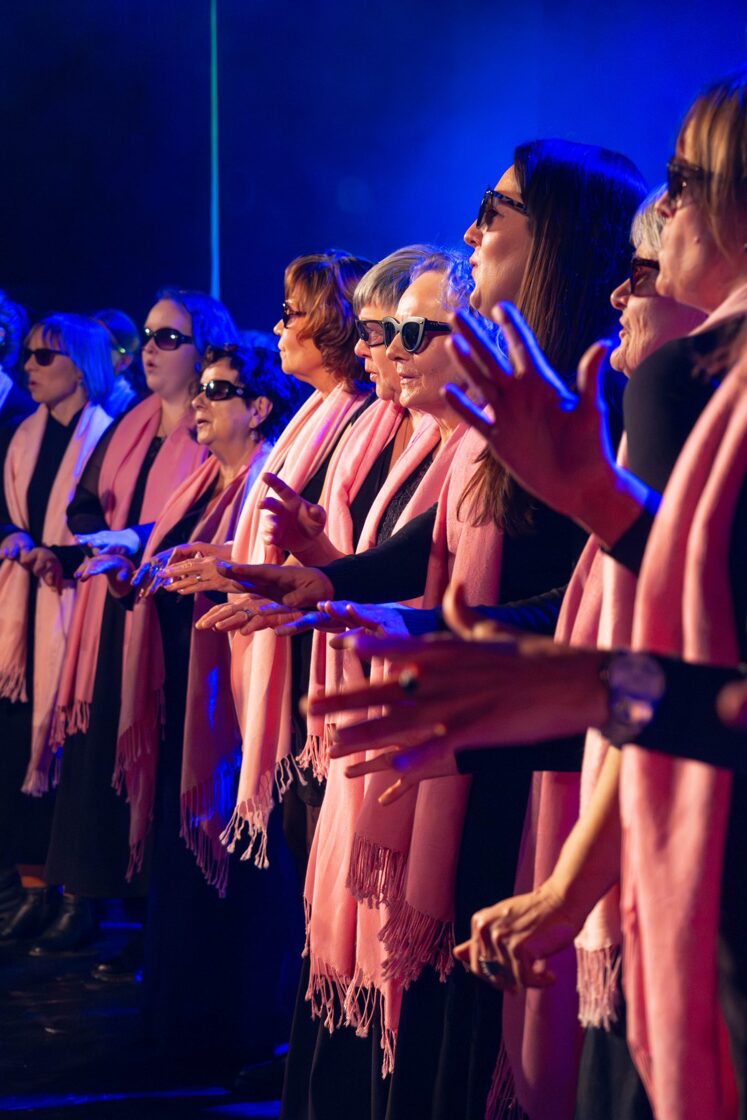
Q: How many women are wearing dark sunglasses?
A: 9